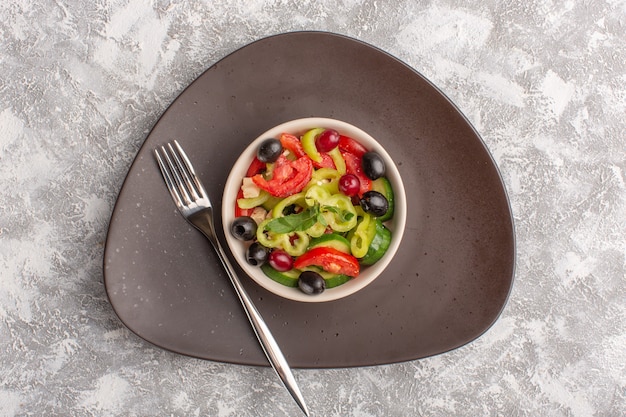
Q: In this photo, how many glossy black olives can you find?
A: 6